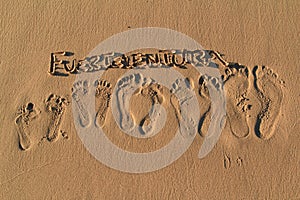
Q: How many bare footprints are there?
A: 10